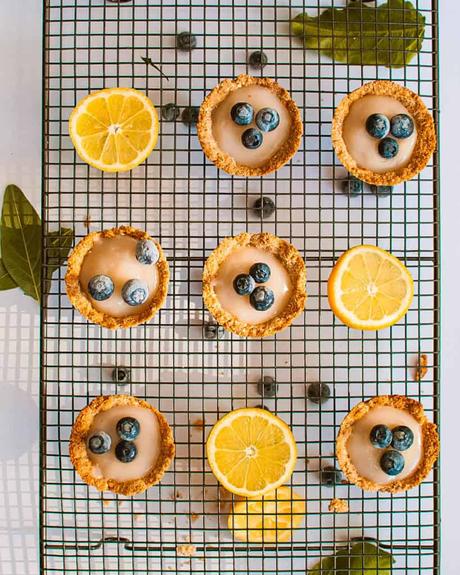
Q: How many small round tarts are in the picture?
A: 6